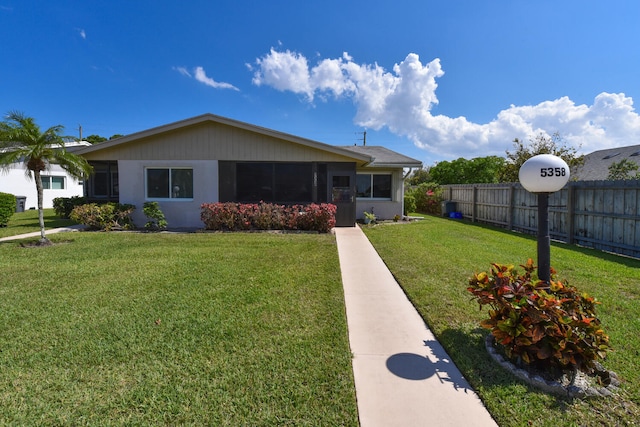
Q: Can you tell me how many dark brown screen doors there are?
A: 1